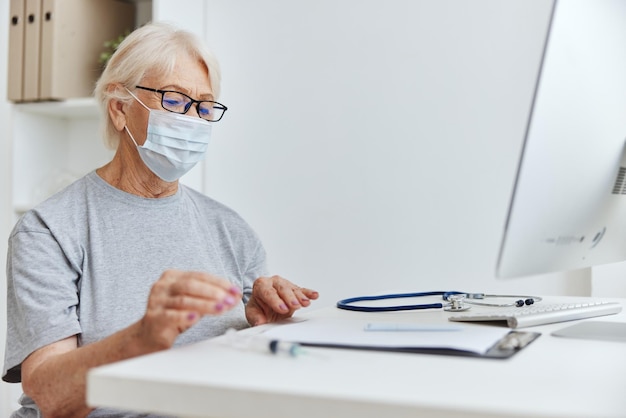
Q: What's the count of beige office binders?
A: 3